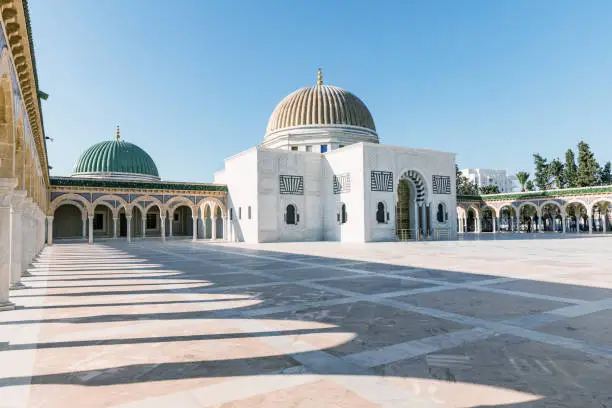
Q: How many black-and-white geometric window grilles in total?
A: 4